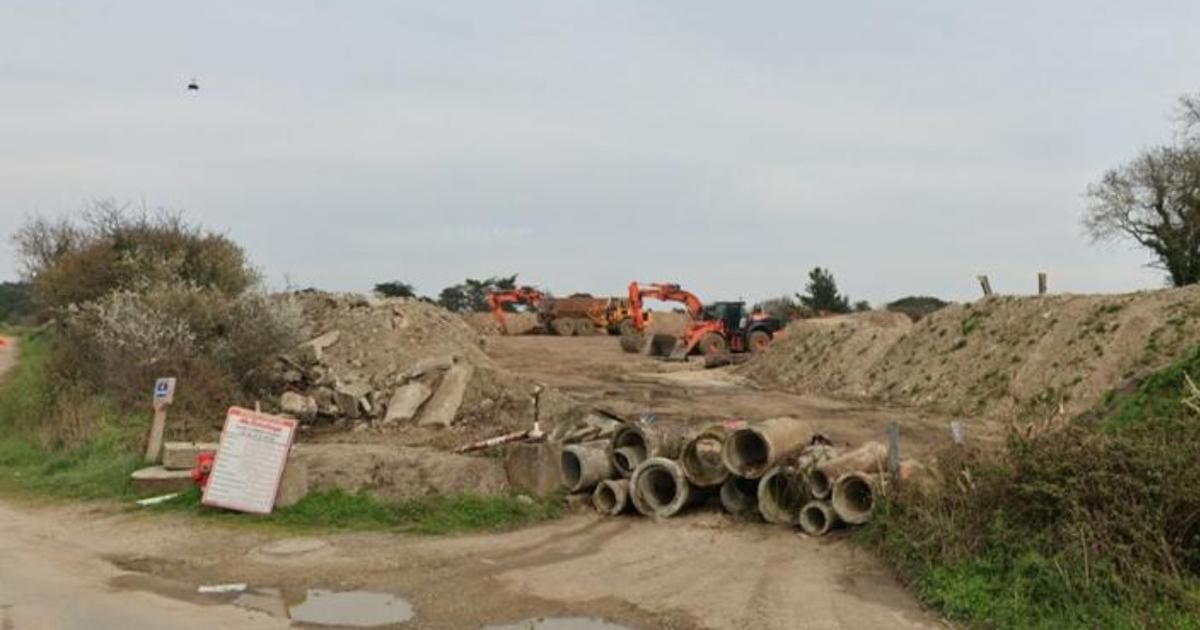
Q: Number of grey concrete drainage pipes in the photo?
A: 12